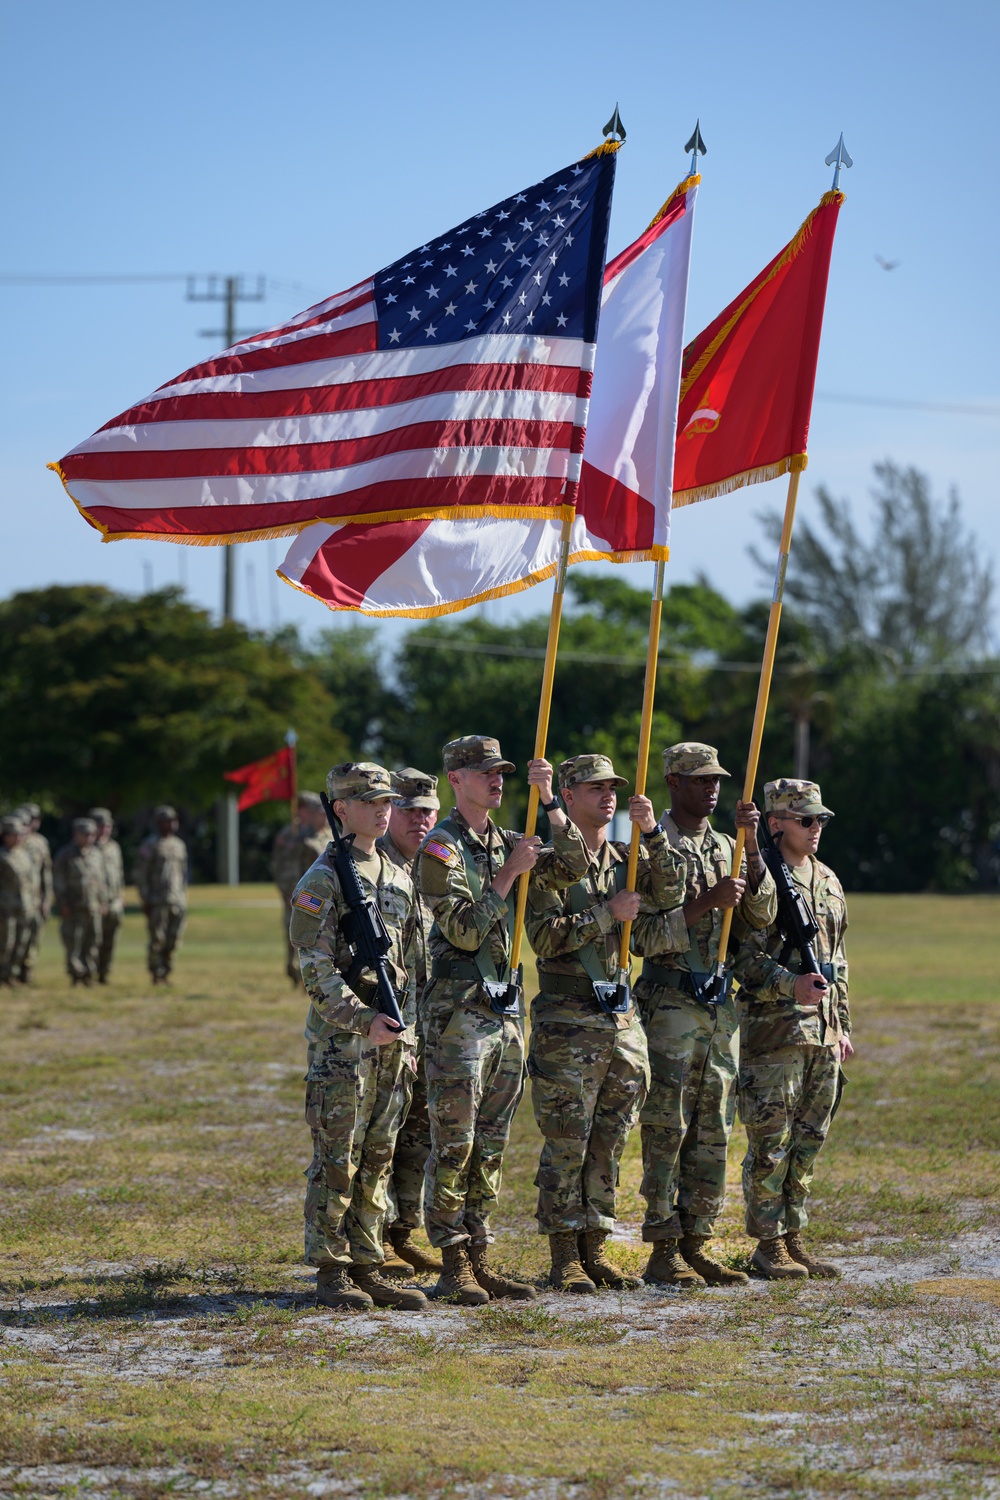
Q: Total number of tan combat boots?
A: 12